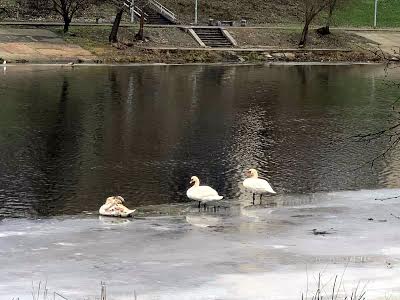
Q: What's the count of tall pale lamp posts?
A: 3